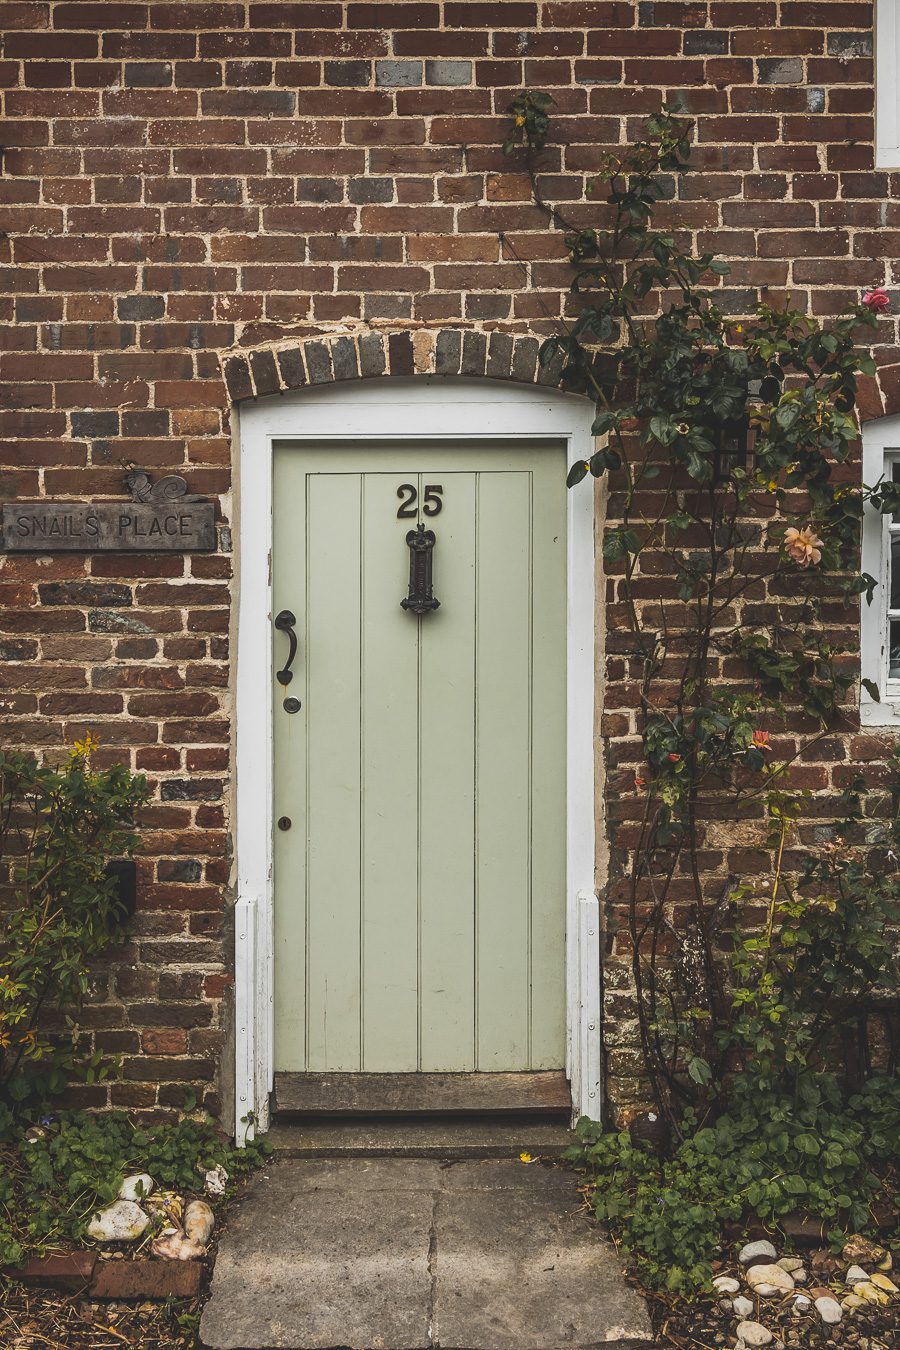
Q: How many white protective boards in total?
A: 2